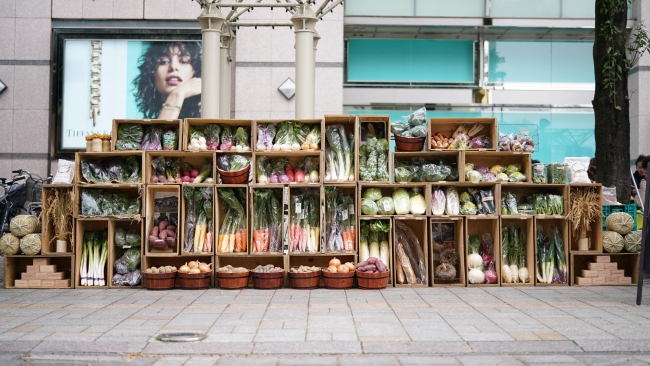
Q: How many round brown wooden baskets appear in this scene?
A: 9